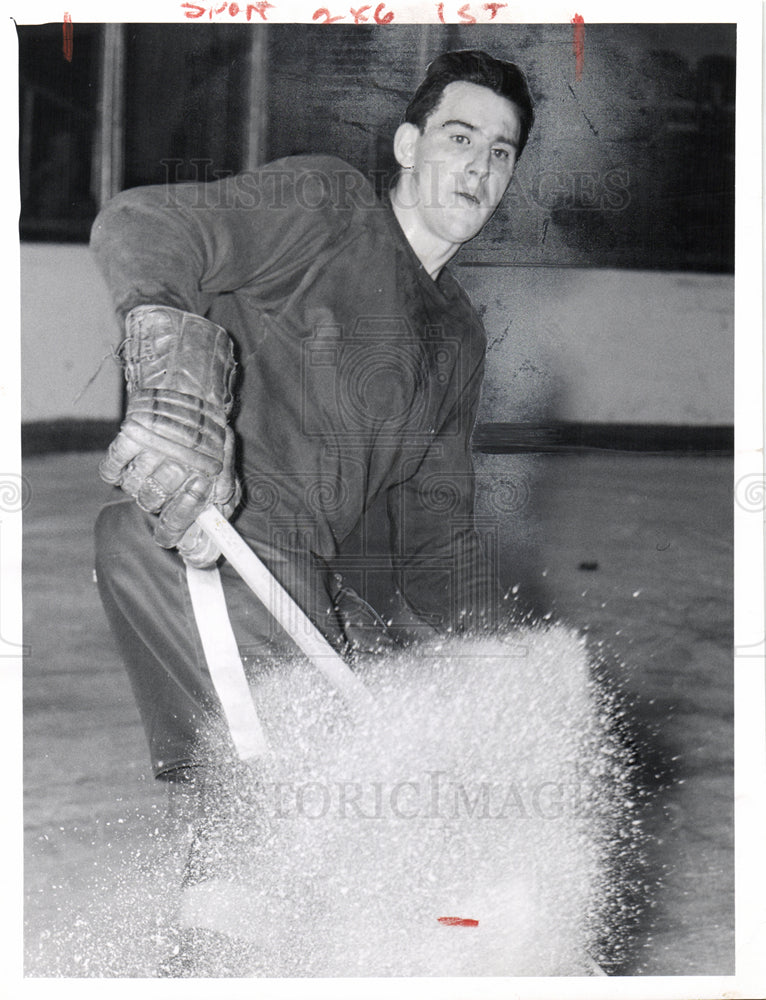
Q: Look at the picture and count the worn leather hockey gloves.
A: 1